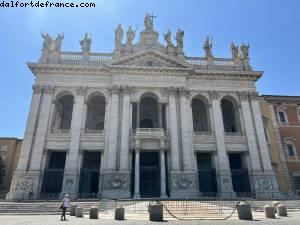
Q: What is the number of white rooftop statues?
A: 11